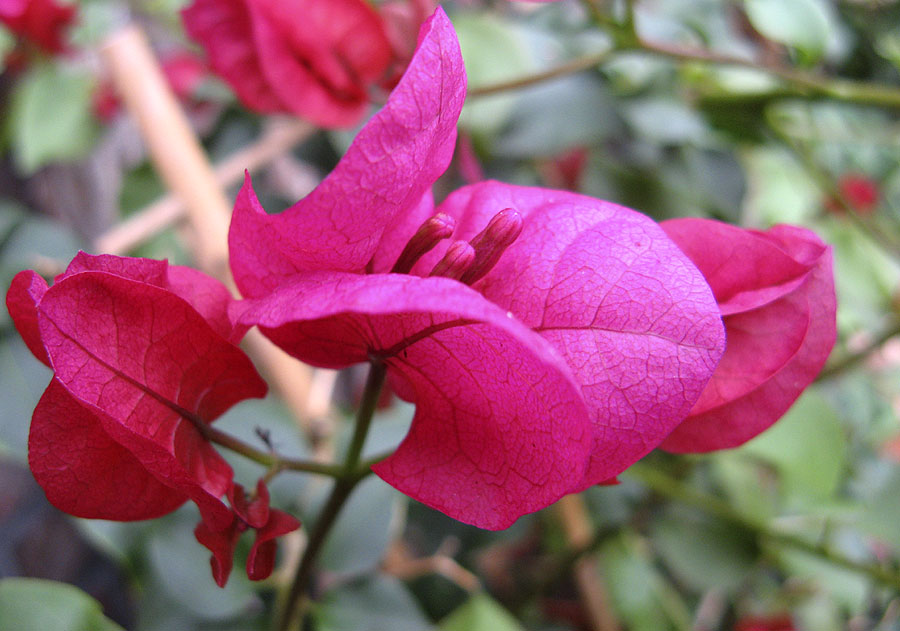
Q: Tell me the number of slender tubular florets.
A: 3